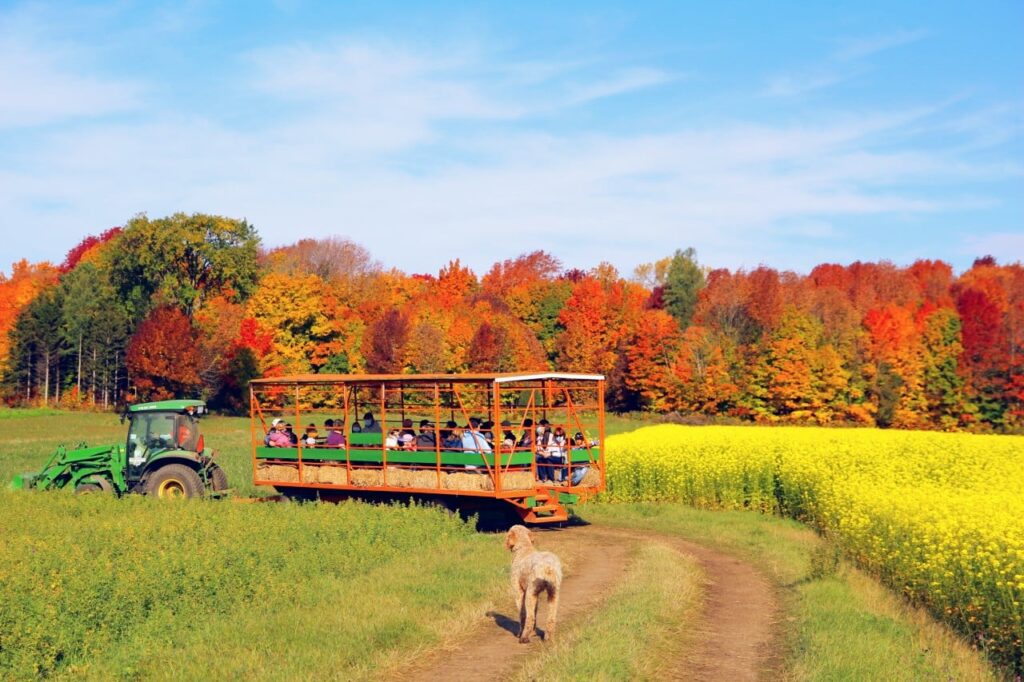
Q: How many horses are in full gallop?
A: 0